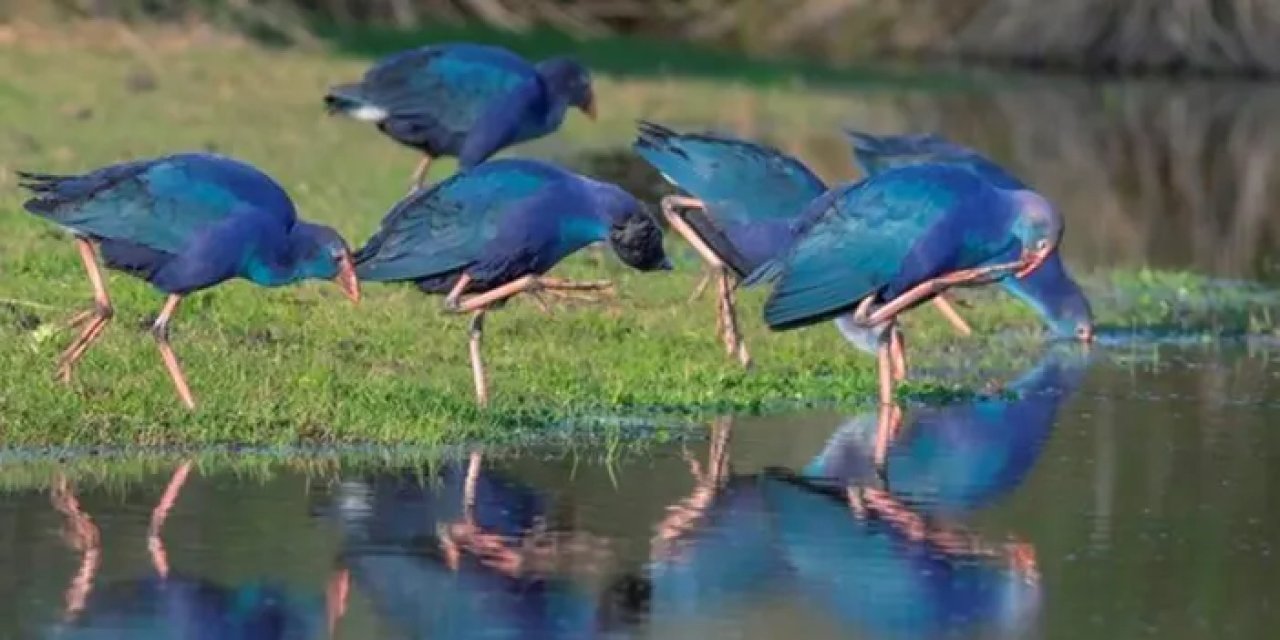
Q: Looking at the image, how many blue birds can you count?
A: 6